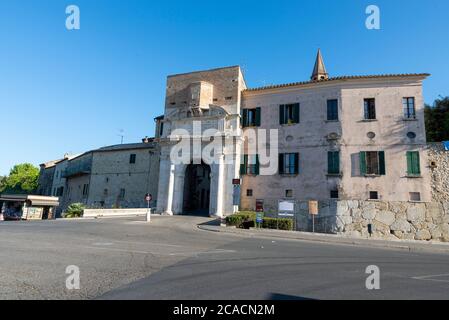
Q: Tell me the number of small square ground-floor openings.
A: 5